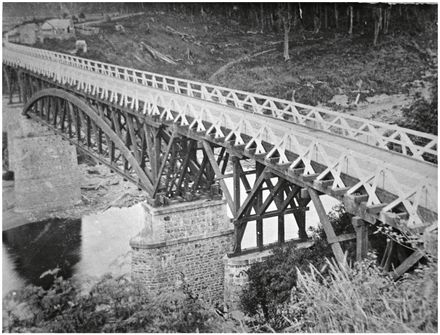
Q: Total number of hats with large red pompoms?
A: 0